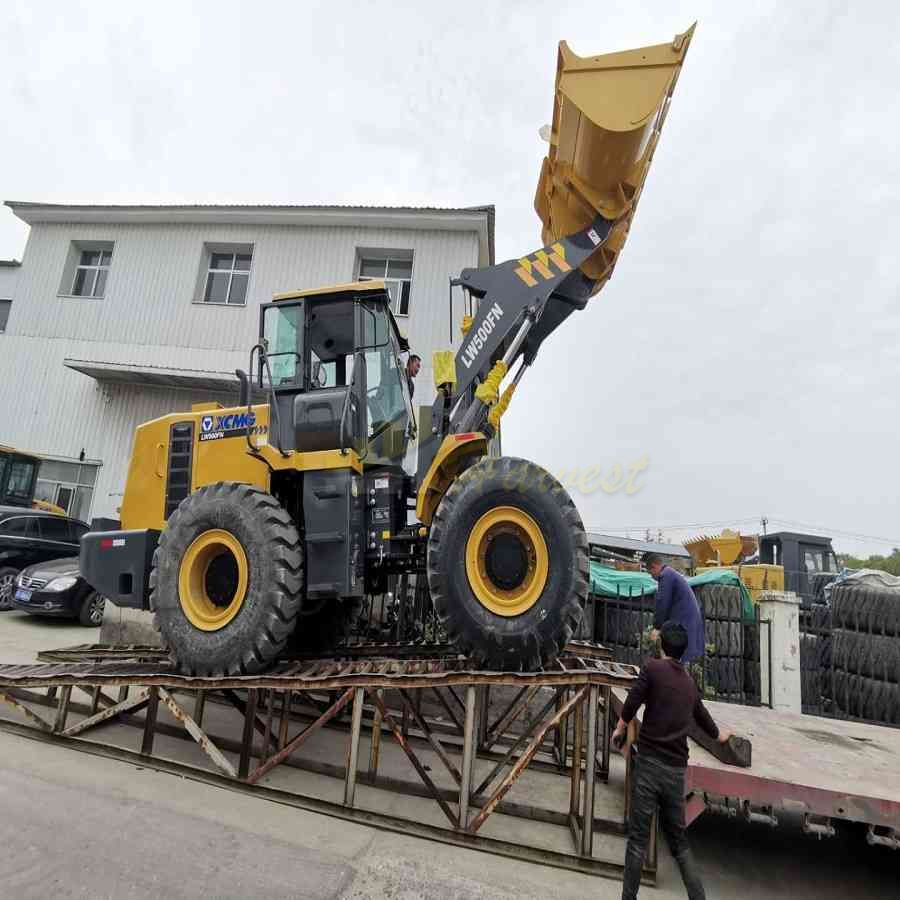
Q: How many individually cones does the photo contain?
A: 0